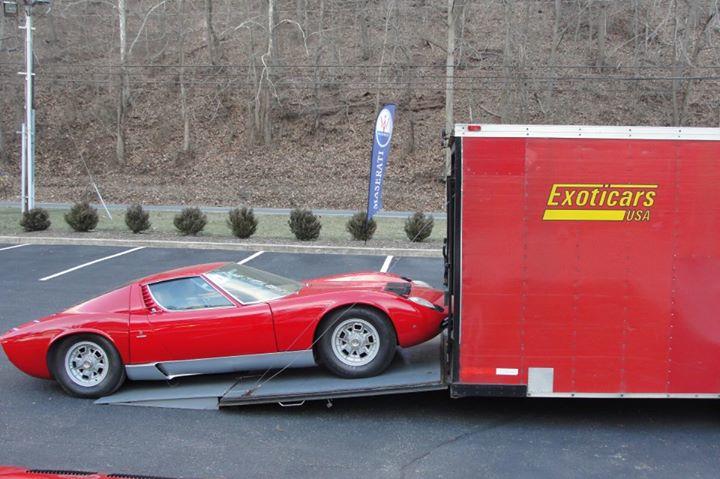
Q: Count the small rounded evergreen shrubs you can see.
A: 8